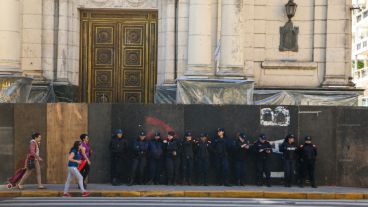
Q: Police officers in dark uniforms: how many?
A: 11